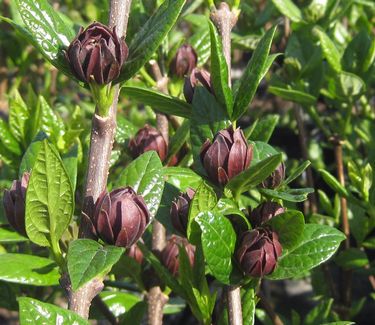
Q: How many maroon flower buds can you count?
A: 13